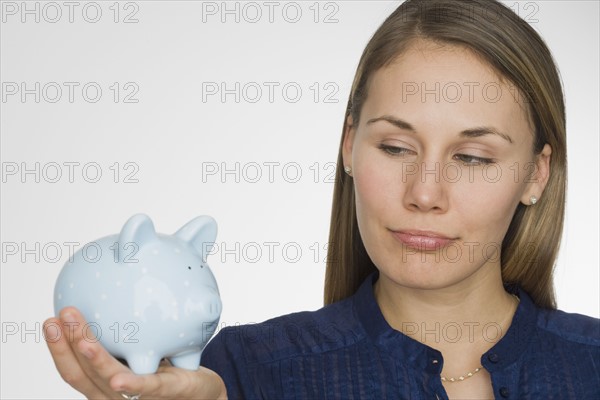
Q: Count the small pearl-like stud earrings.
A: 2